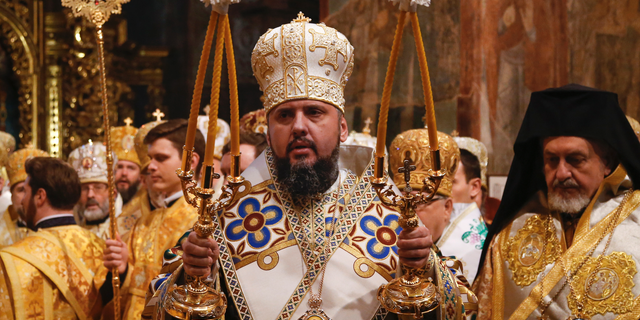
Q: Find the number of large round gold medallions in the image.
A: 2